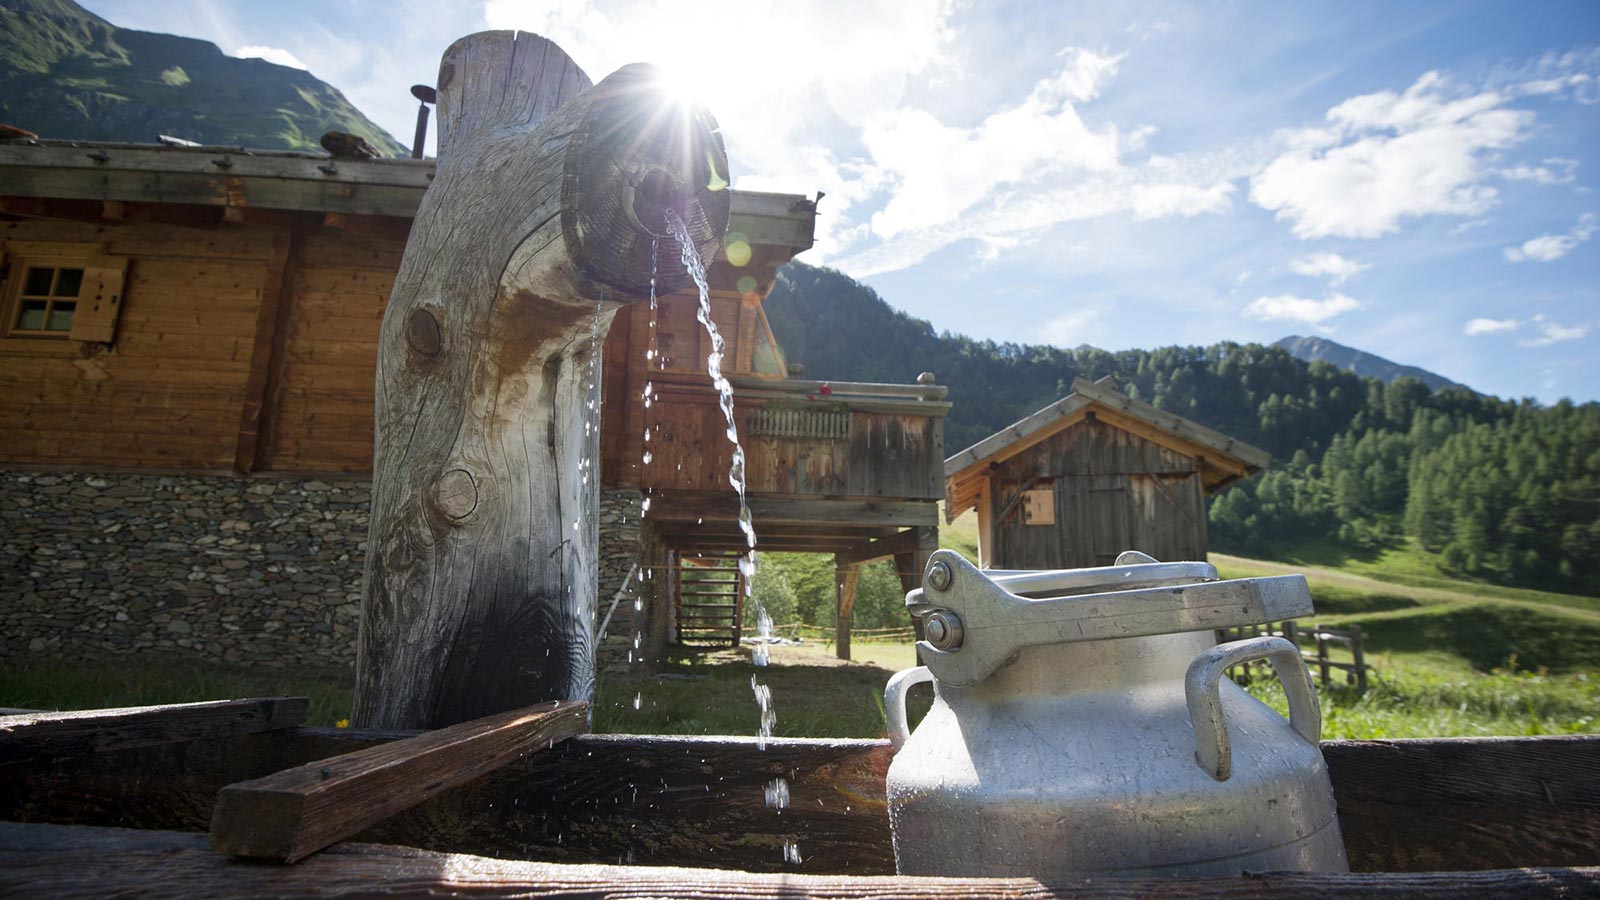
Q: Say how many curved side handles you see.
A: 2